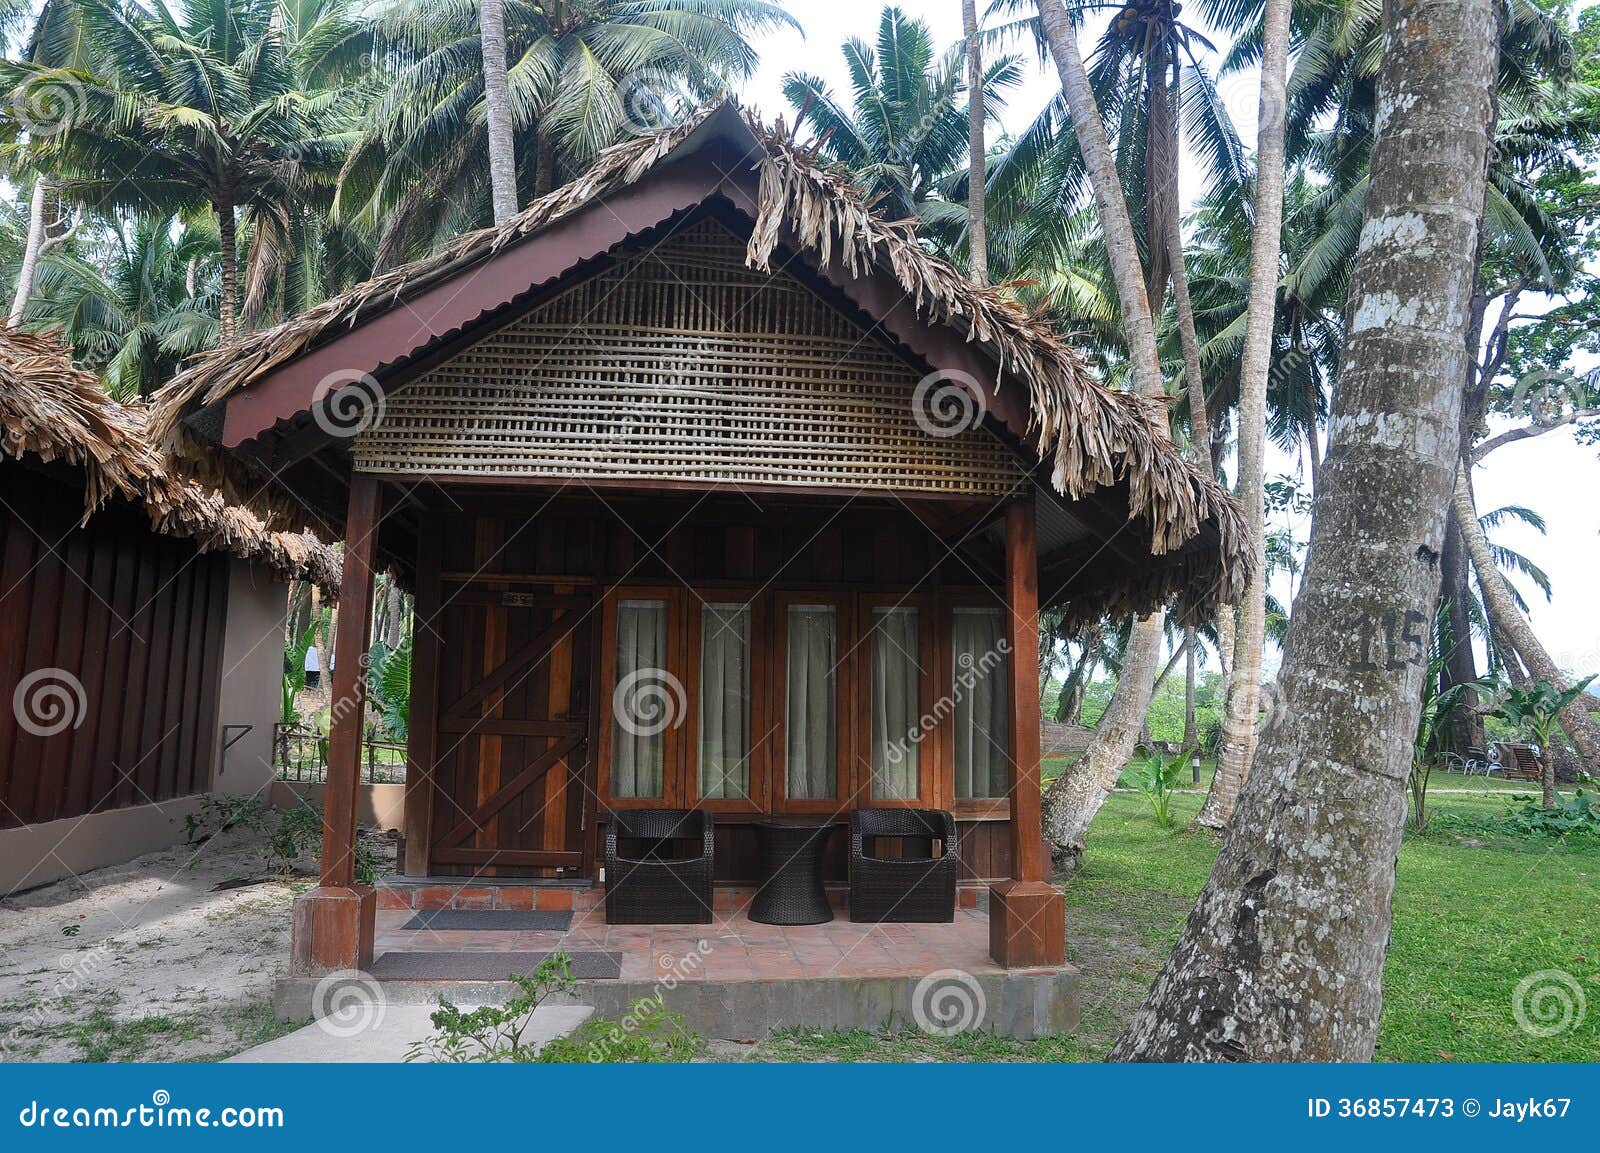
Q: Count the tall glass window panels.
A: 5